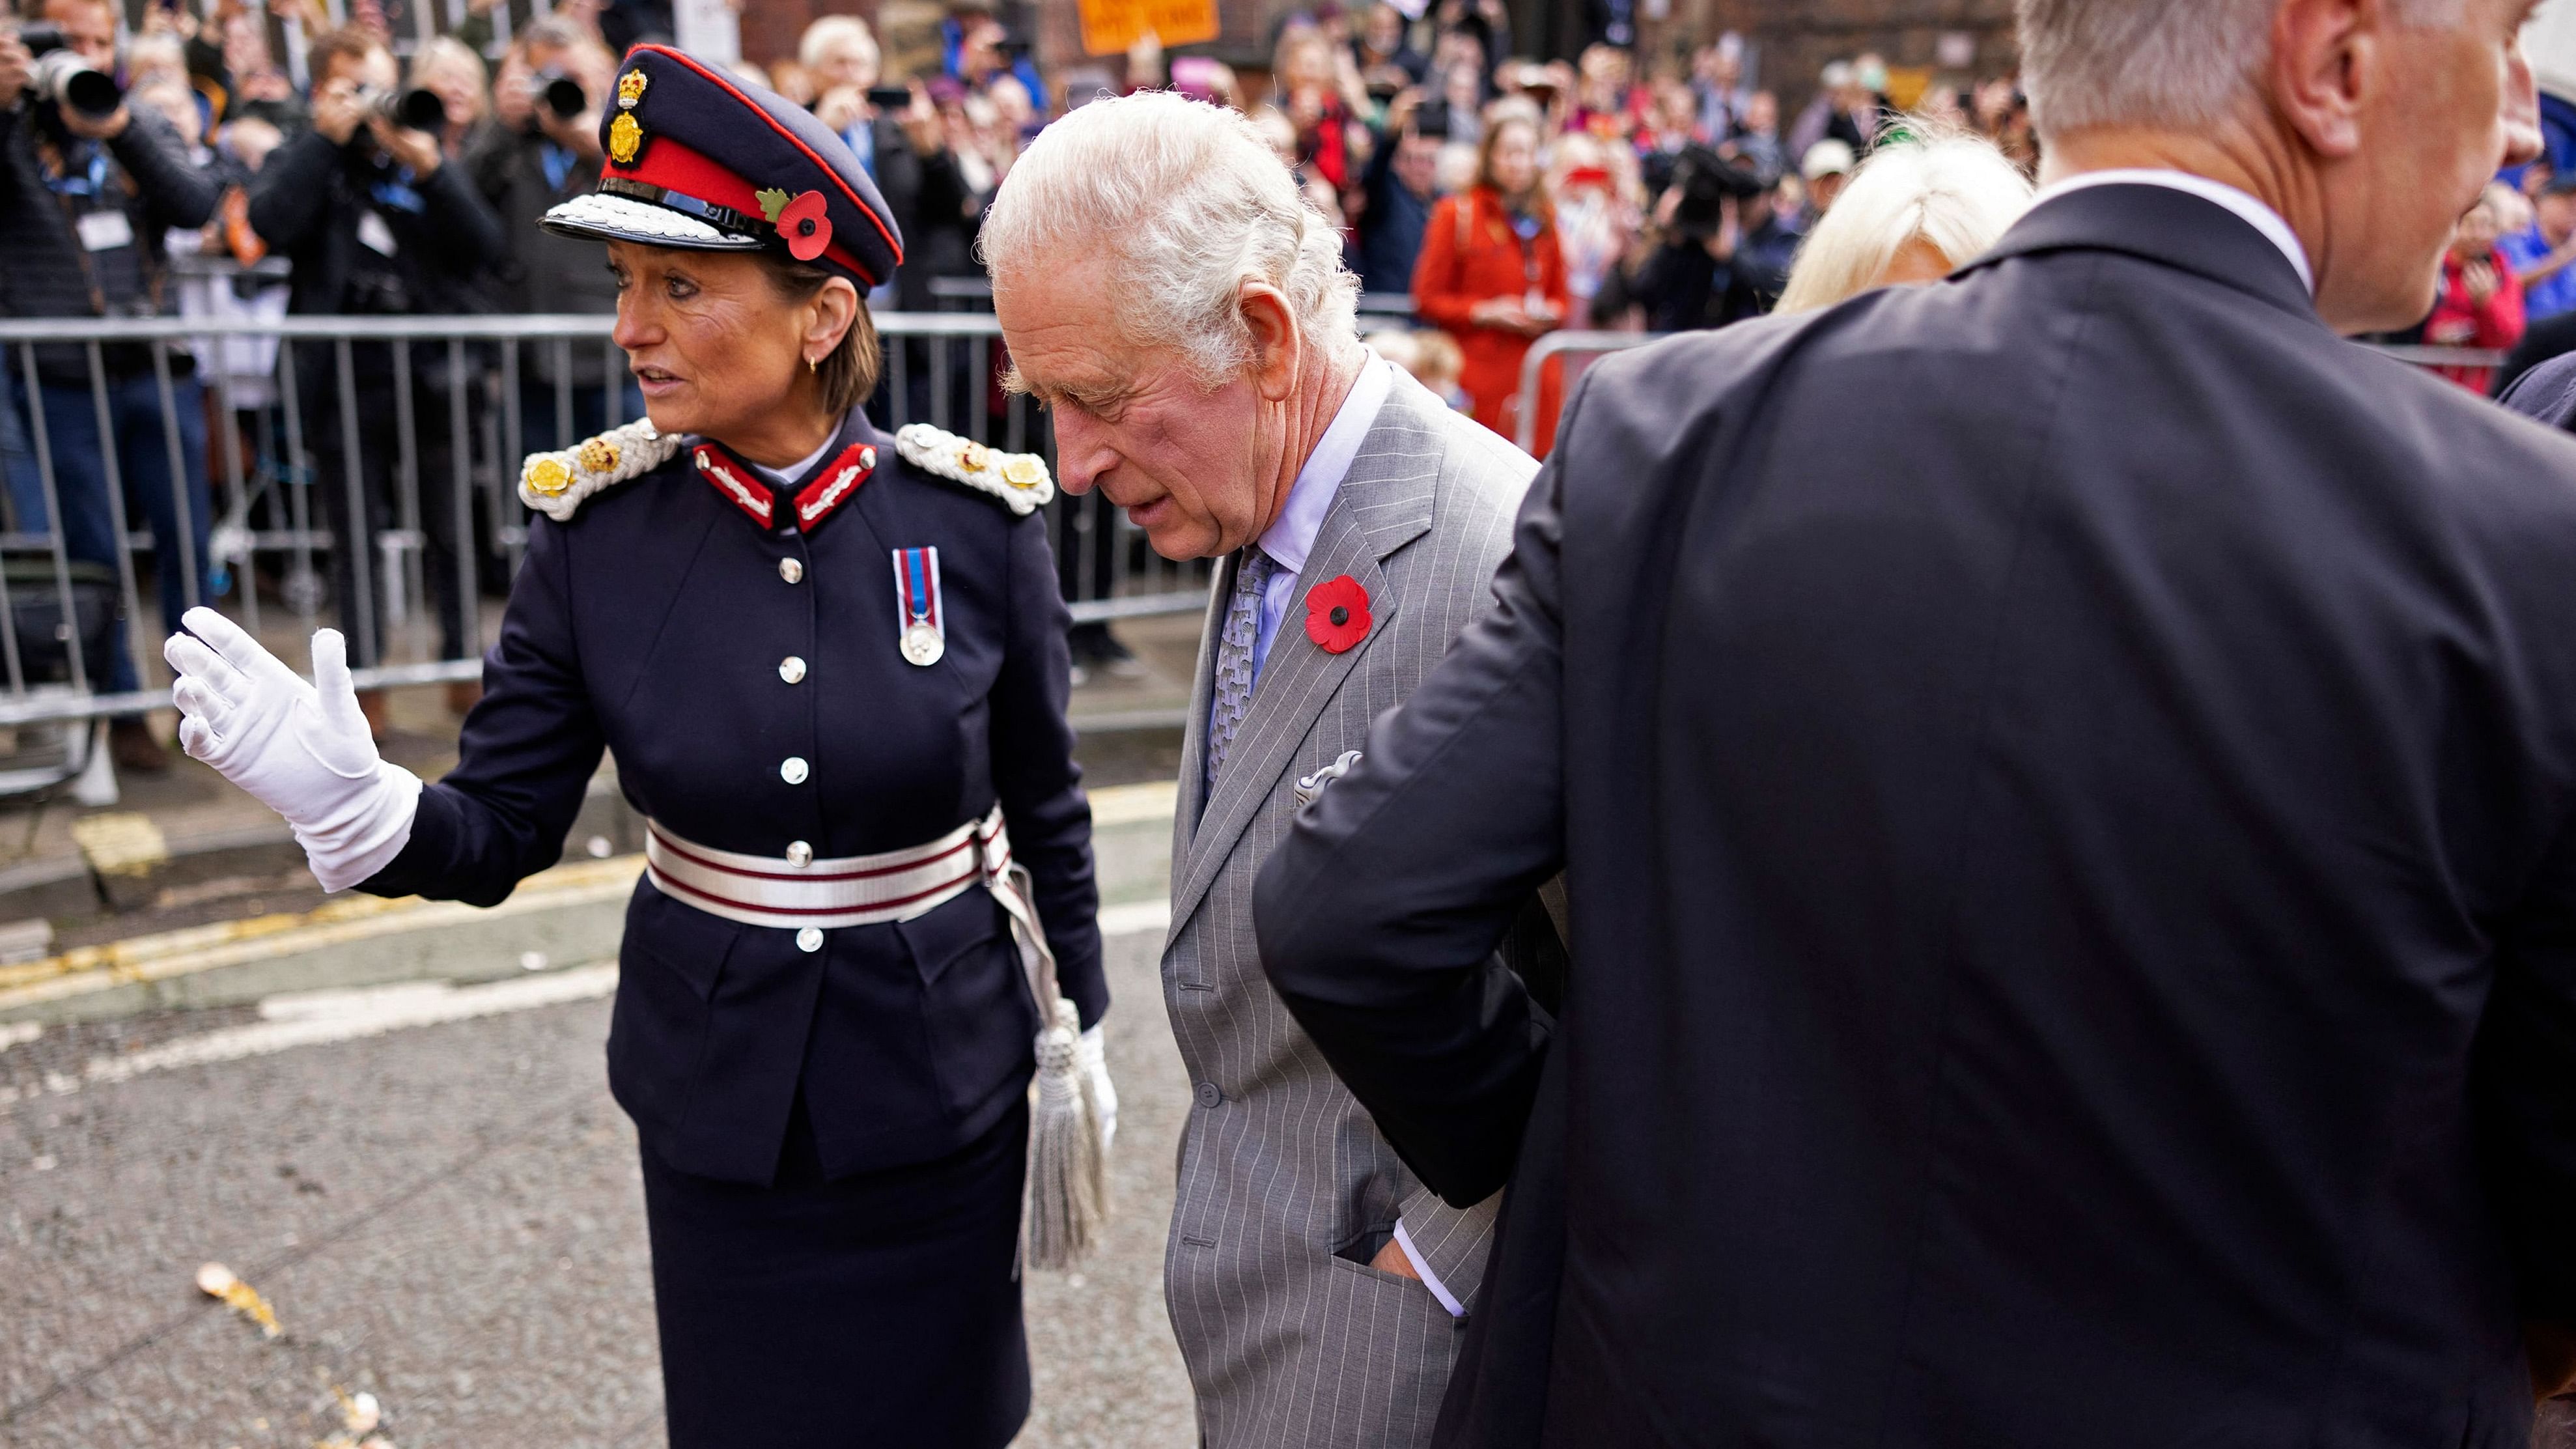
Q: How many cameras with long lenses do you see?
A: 3